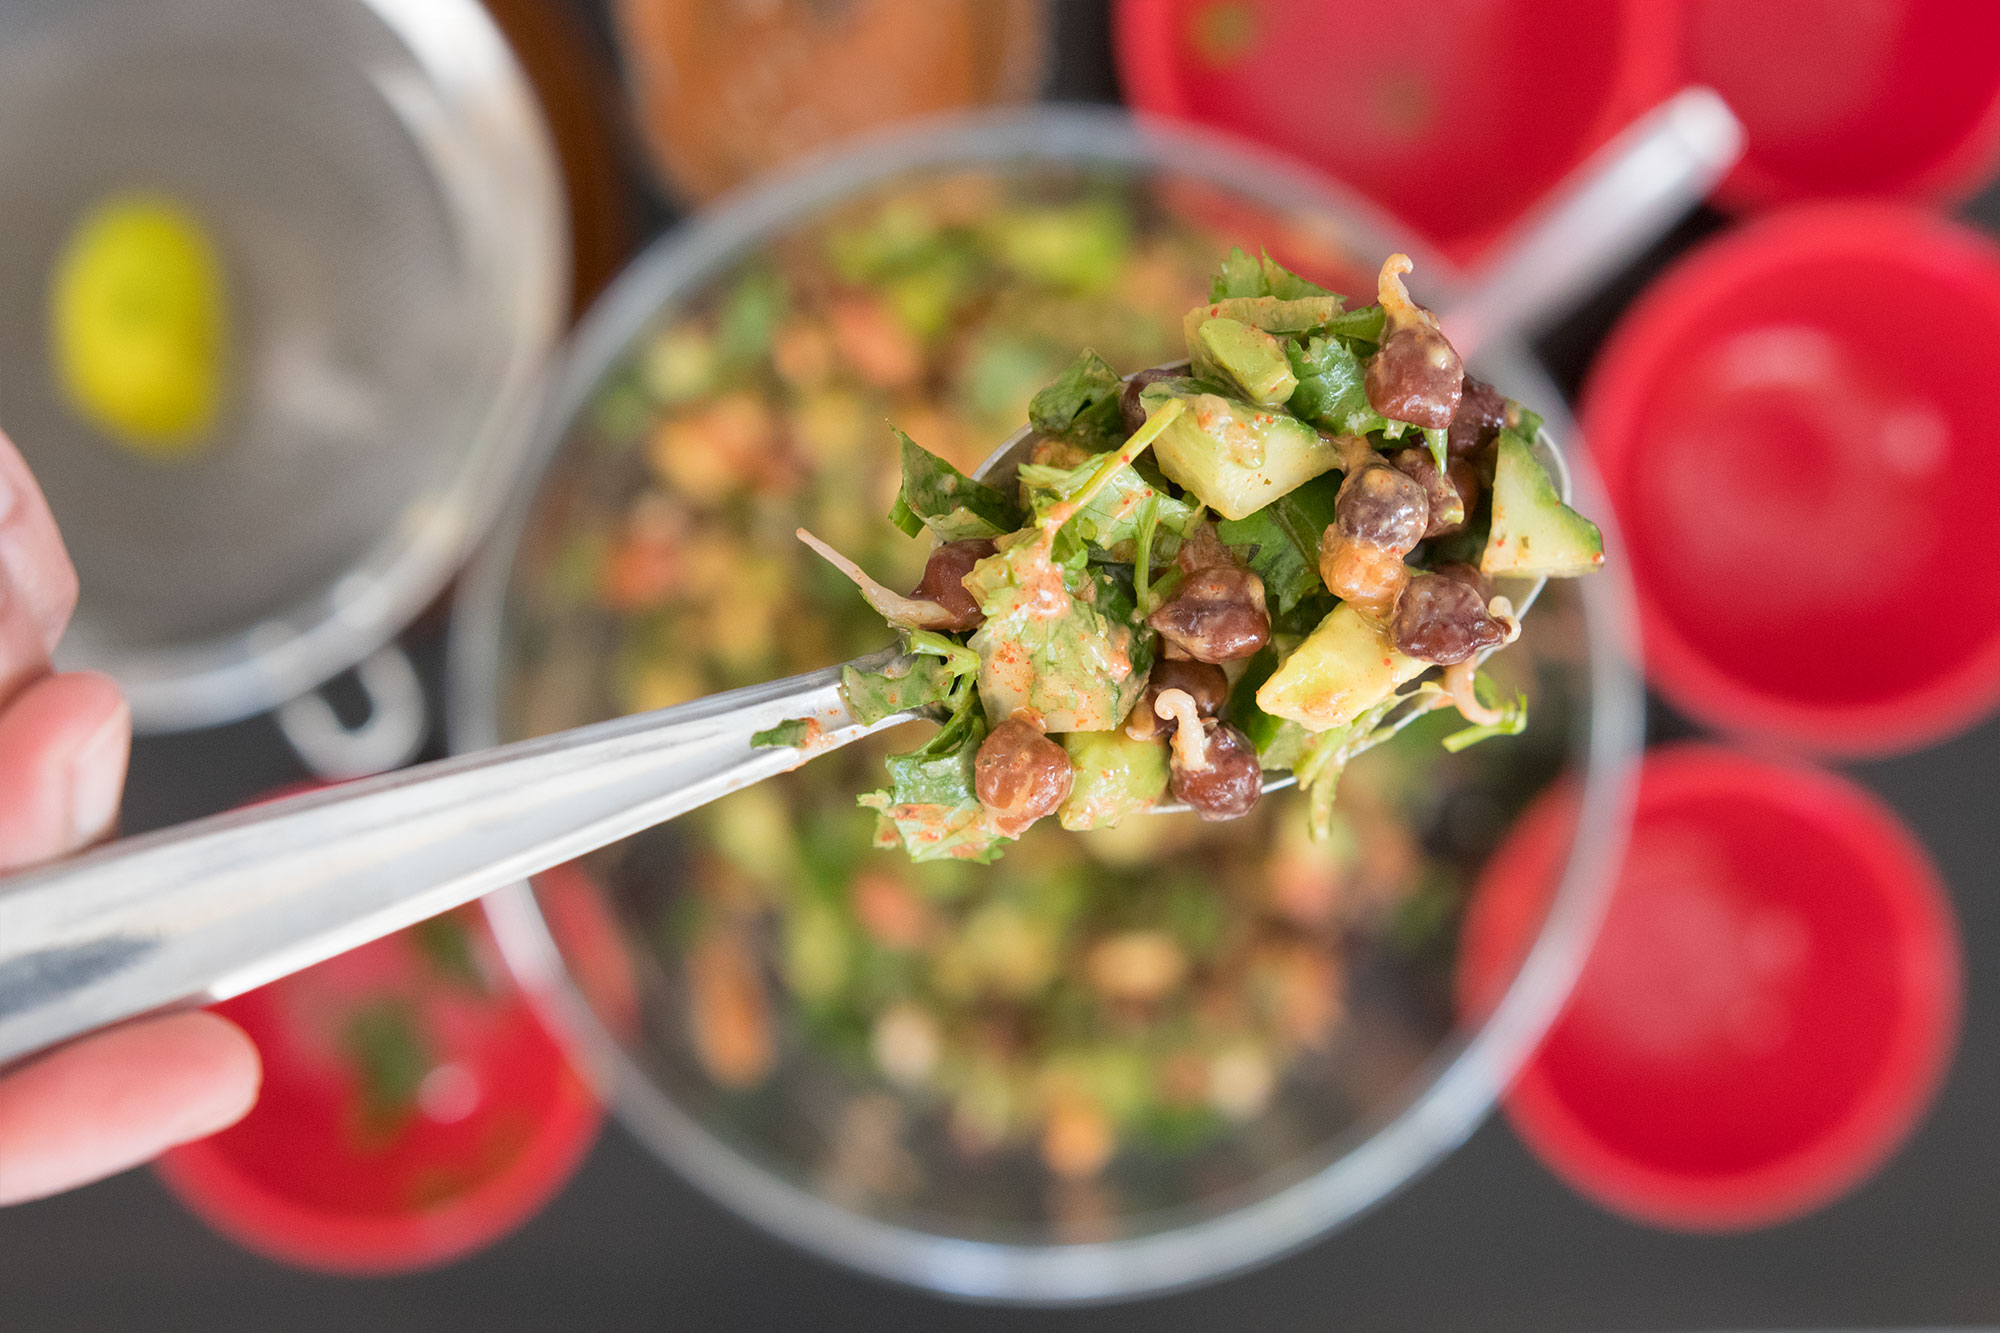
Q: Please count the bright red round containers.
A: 5